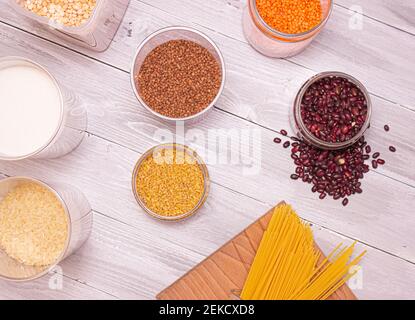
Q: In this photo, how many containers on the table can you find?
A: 7